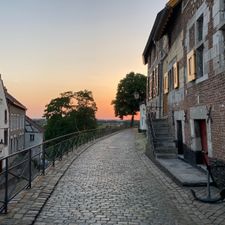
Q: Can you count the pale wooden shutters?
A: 3